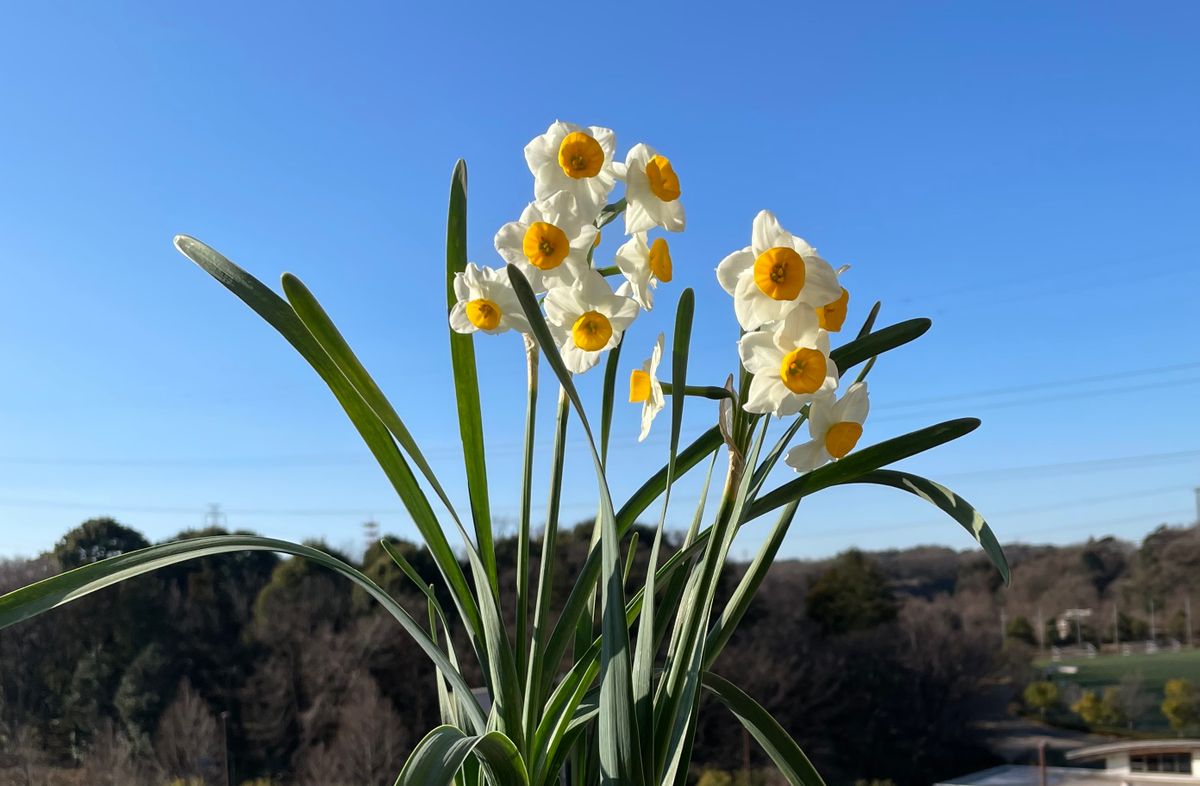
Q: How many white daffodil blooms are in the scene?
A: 11